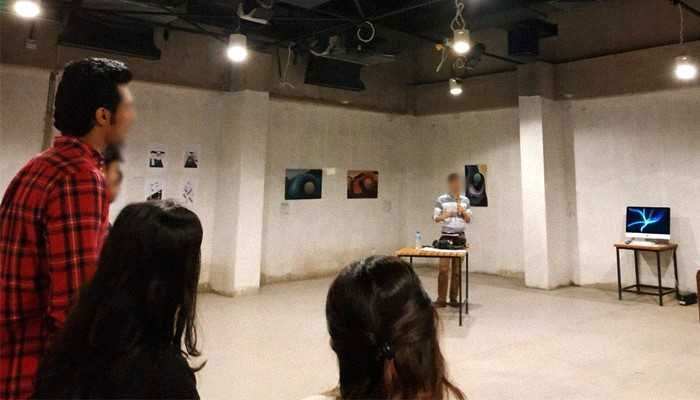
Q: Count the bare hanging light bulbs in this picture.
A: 5